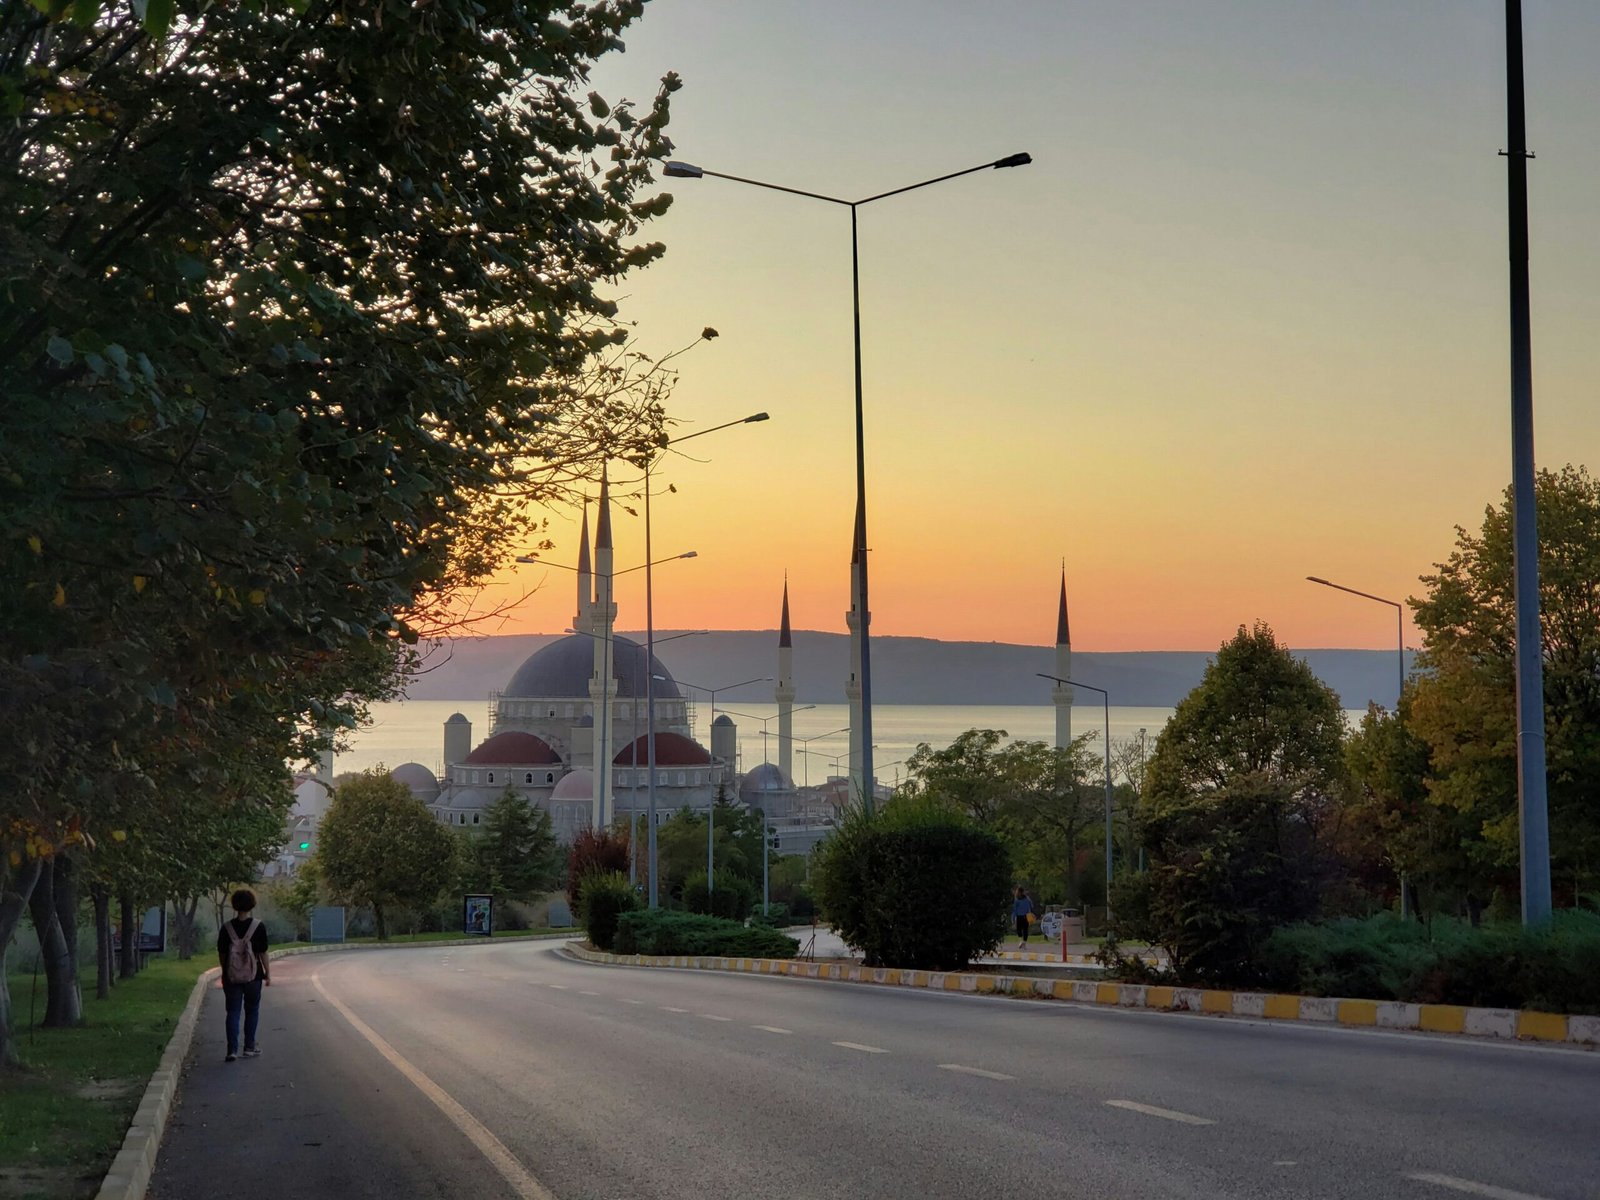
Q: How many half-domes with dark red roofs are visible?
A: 2